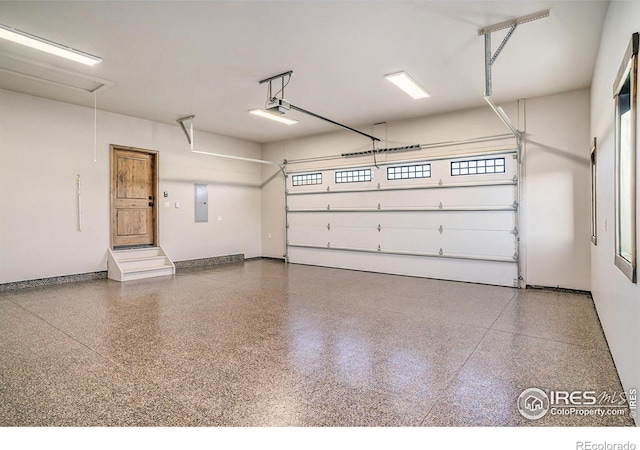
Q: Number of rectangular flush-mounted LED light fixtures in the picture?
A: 3